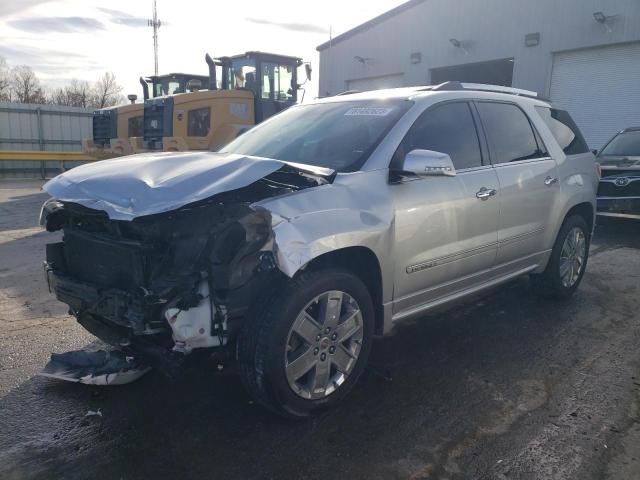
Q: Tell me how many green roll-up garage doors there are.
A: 0